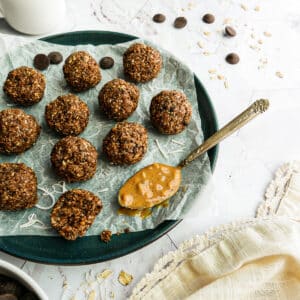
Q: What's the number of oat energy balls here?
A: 11